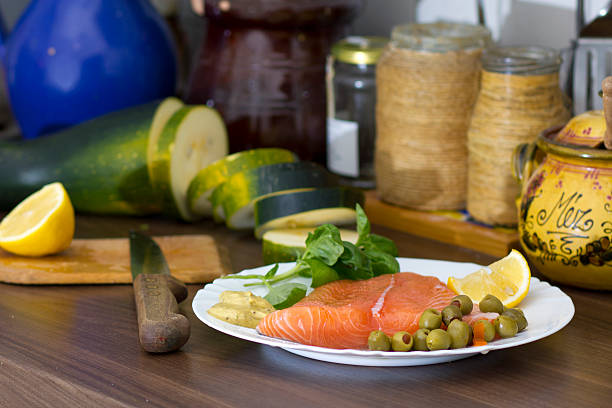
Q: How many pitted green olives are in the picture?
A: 12